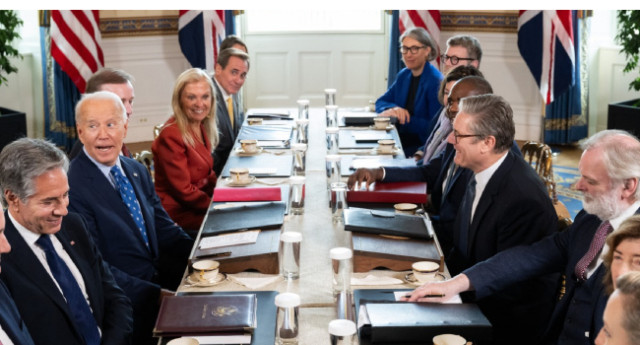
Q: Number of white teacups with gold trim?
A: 10